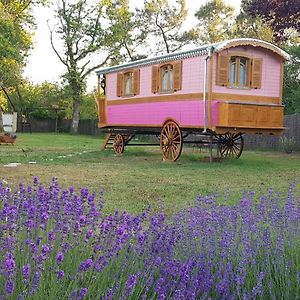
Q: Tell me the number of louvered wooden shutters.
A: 6